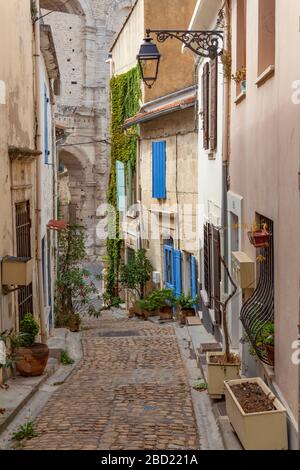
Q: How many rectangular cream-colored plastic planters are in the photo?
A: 2